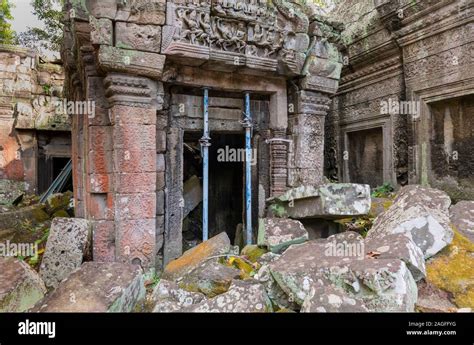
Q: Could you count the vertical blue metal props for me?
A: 2